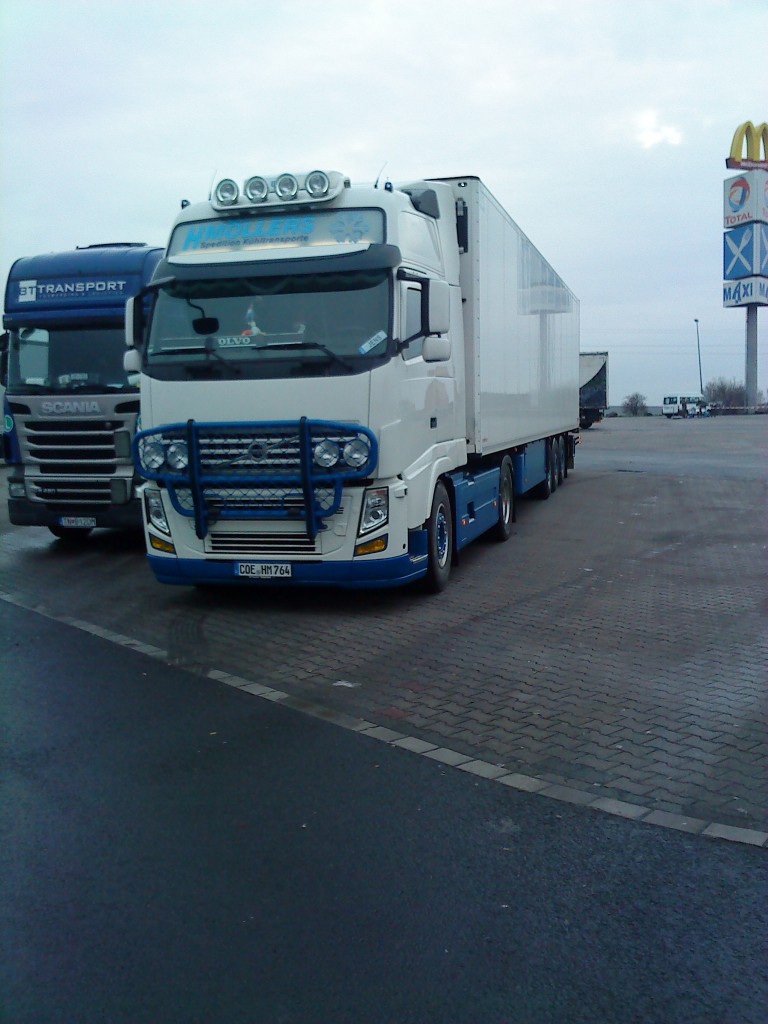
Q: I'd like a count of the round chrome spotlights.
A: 8